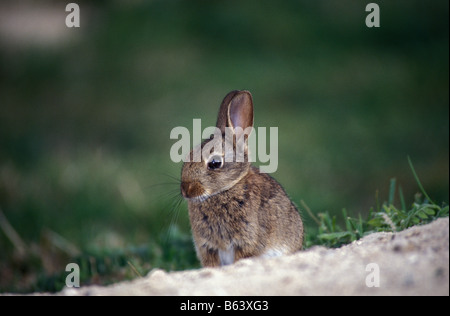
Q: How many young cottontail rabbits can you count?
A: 1